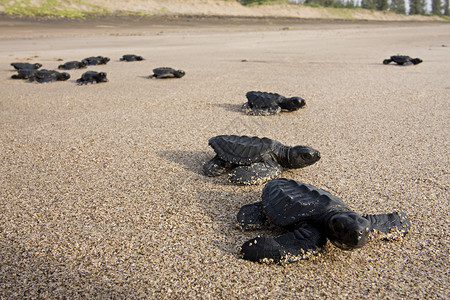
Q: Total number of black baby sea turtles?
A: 12